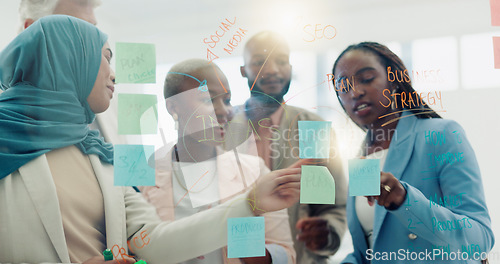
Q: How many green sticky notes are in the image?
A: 3